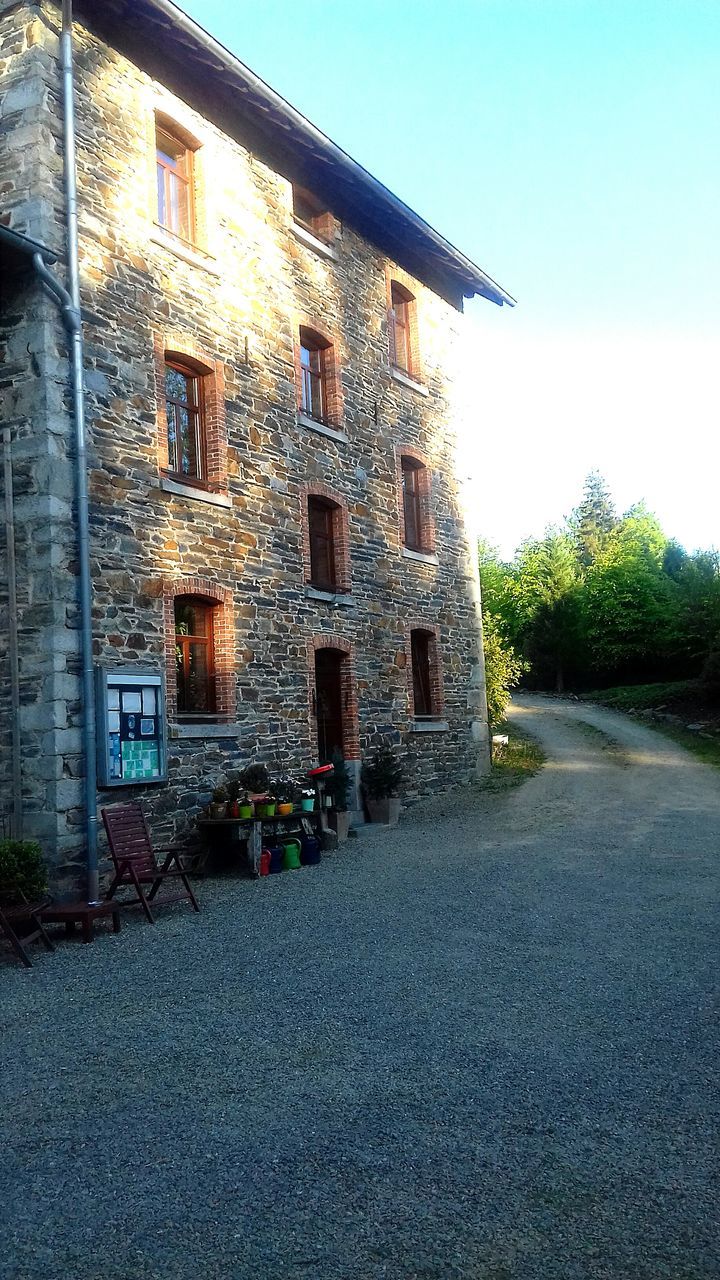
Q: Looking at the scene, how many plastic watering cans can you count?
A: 4